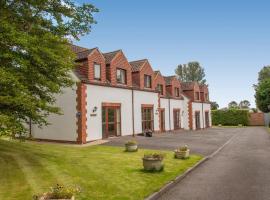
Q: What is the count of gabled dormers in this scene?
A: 7